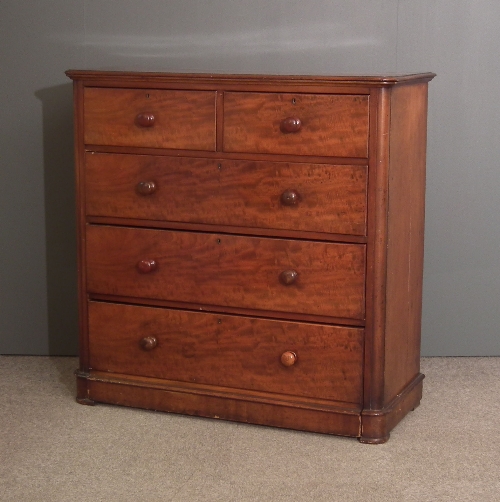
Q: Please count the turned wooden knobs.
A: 8